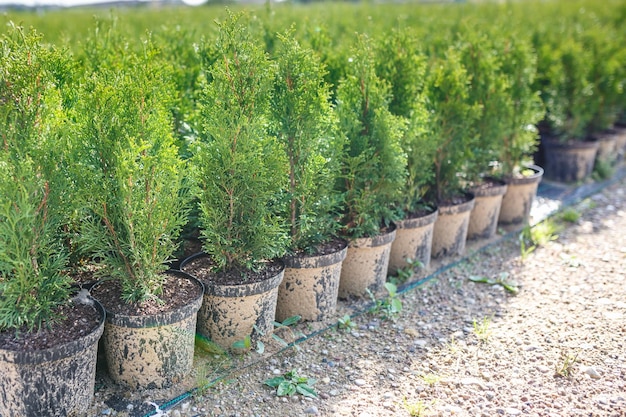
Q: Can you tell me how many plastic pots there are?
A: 12